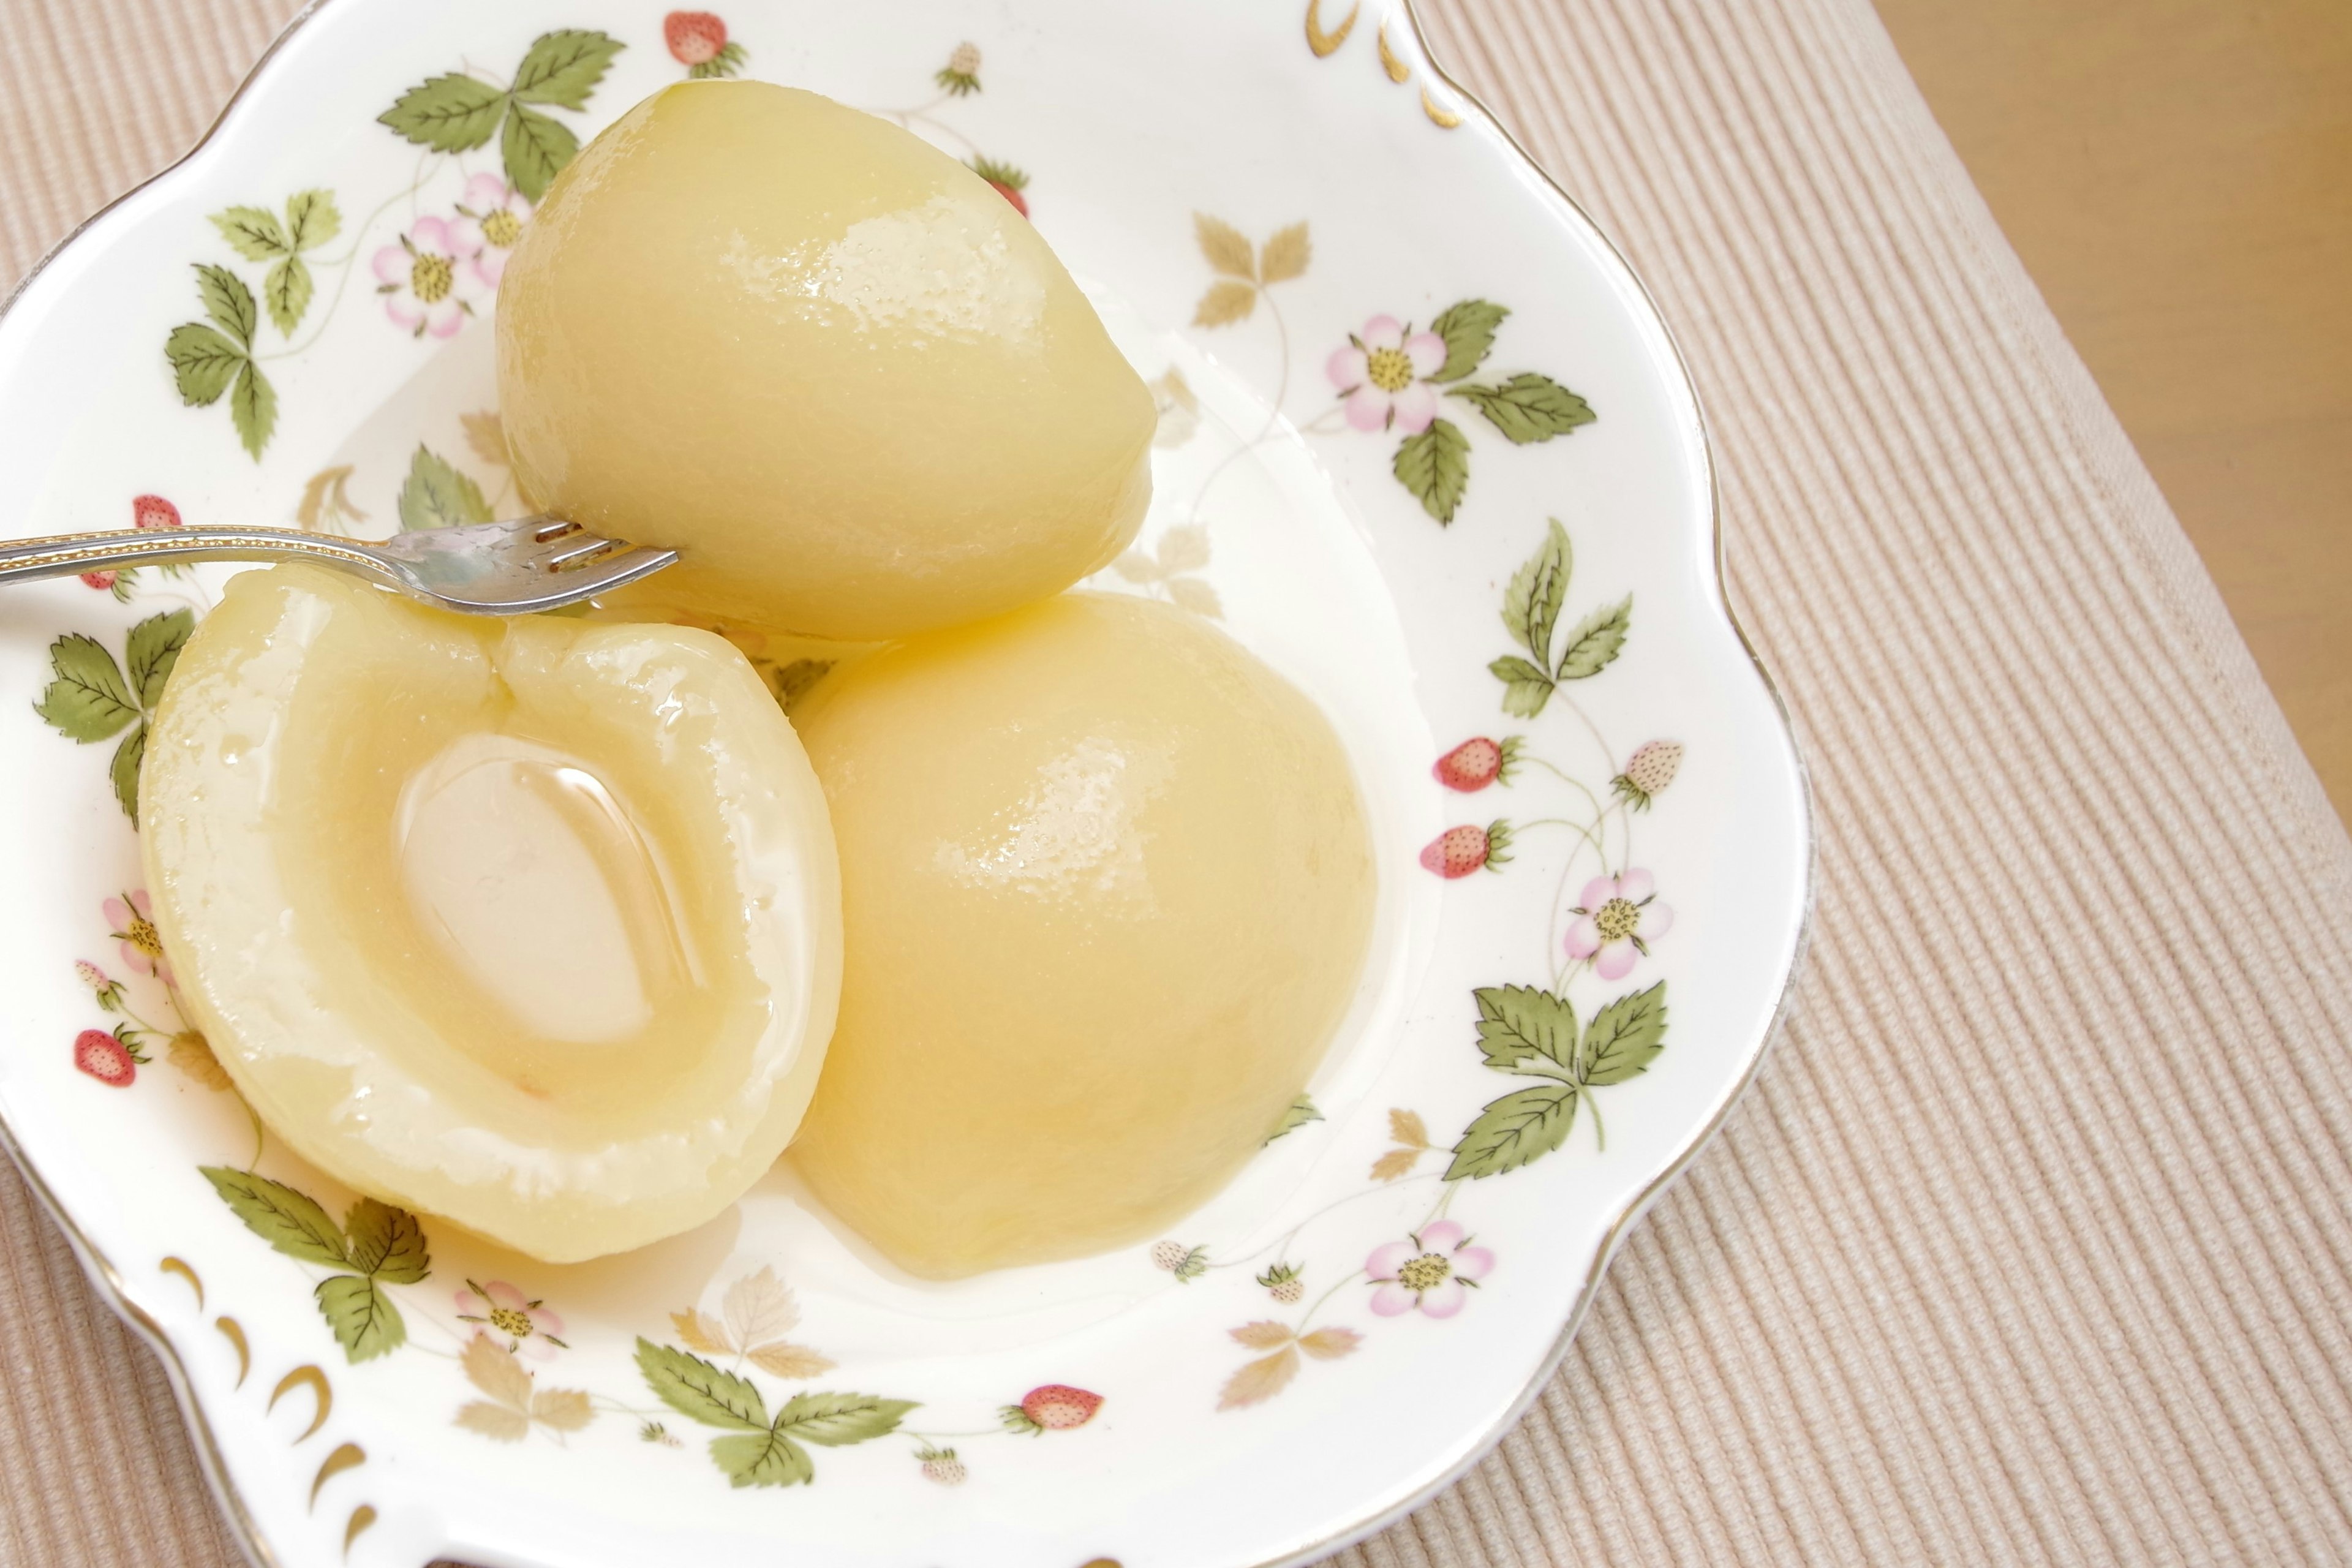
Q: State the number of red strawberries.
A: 8